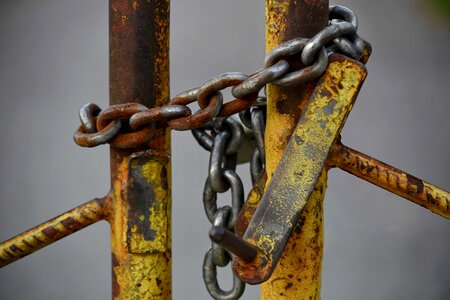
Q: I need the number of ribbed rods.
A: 2